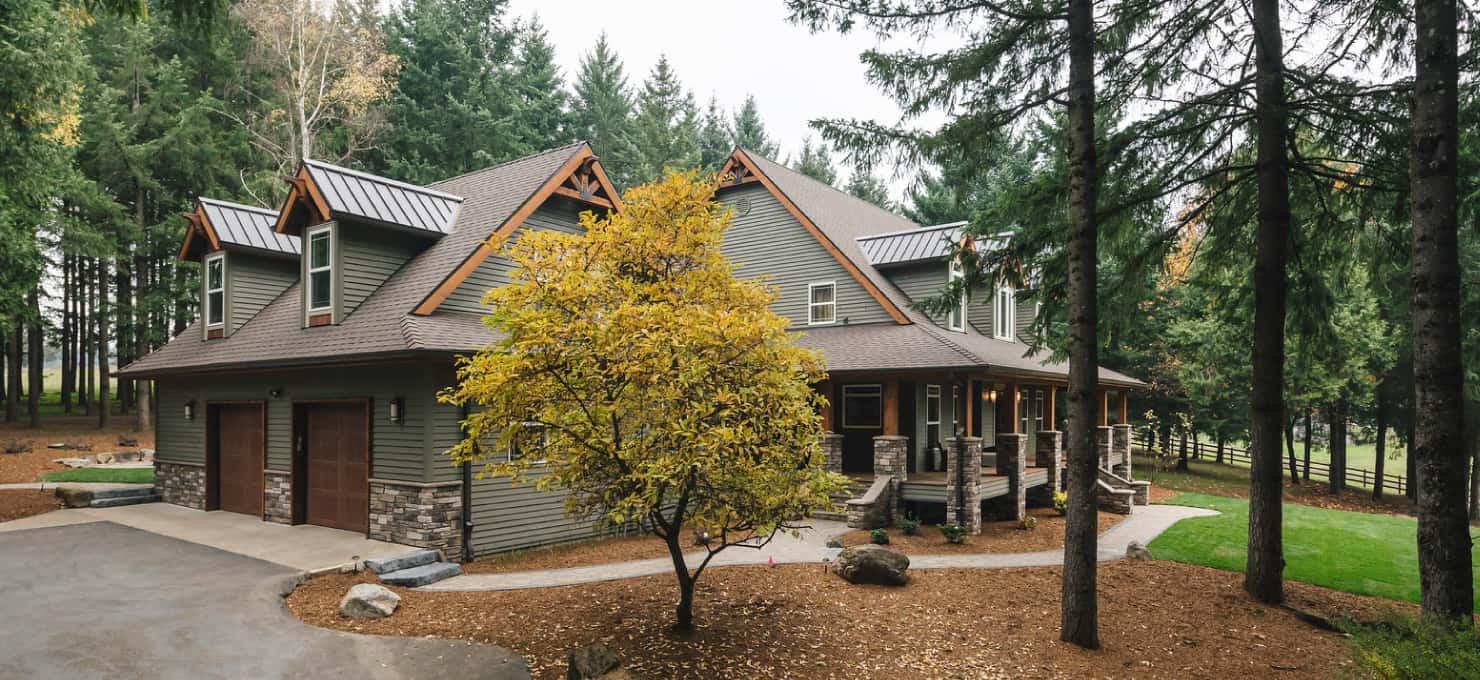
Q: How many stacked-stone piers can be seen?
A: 7